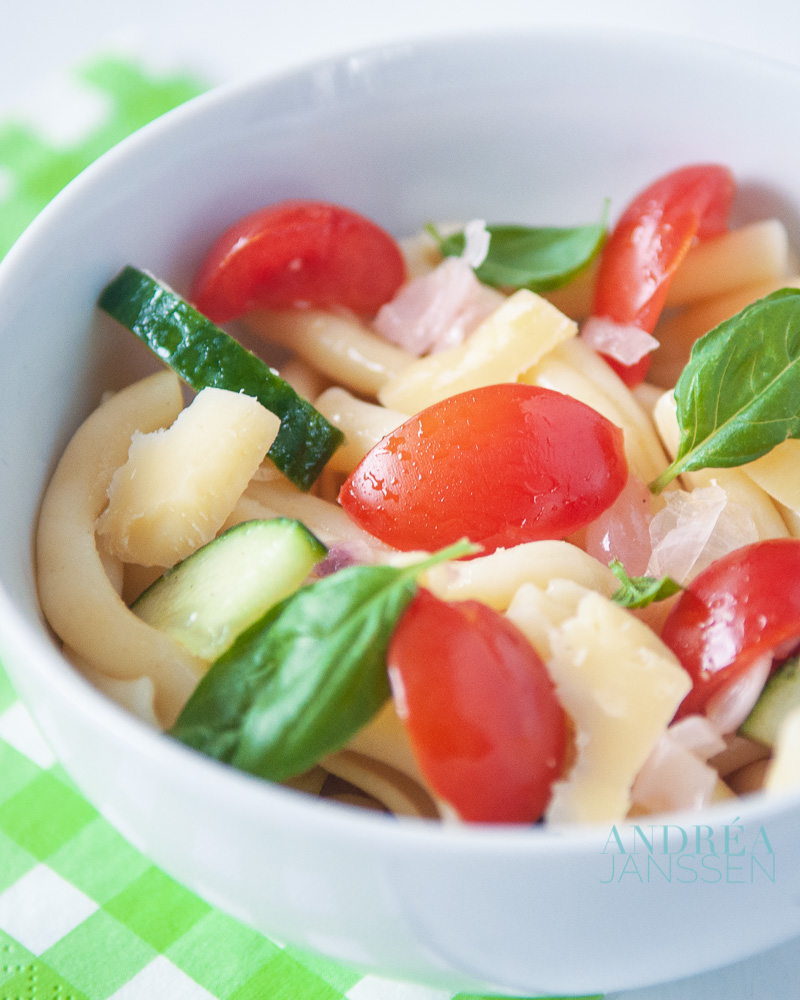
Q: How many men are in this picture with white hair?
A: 0